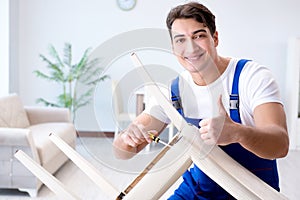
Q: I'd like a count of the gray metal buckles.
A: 2